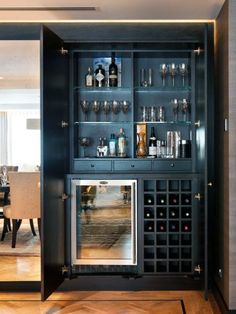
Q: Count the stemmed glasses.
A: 10